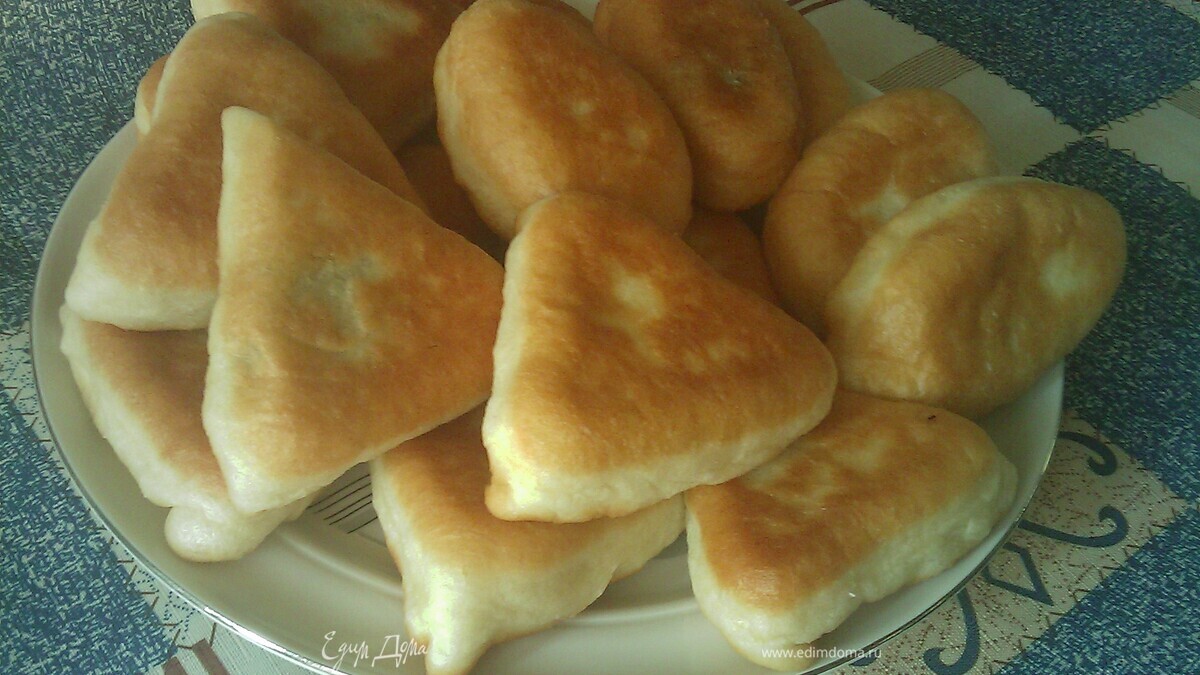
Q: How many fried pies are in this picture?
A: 15